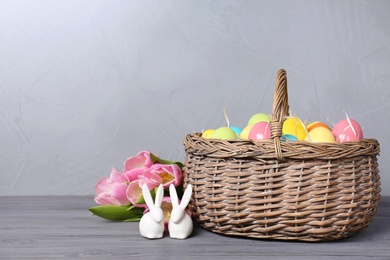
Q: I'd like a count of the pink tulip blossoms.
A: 5